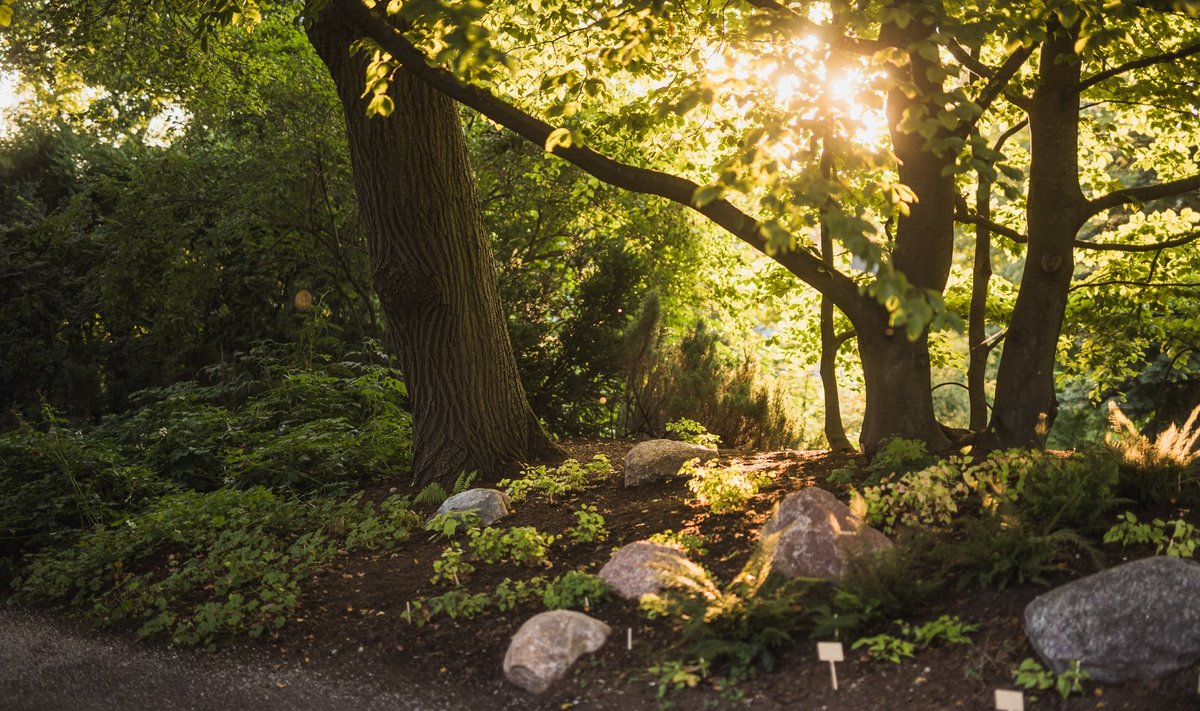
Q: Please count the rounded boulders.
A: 6